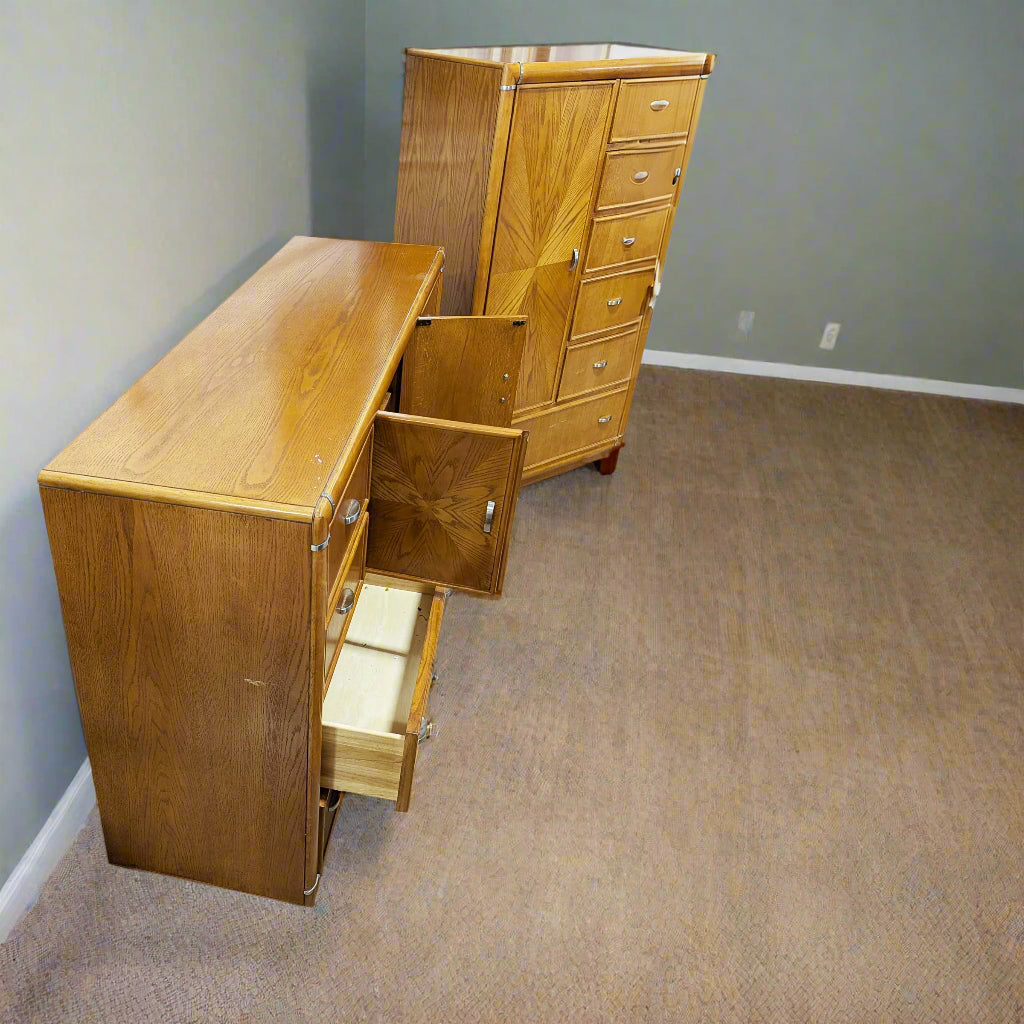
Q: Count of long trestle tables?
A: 0